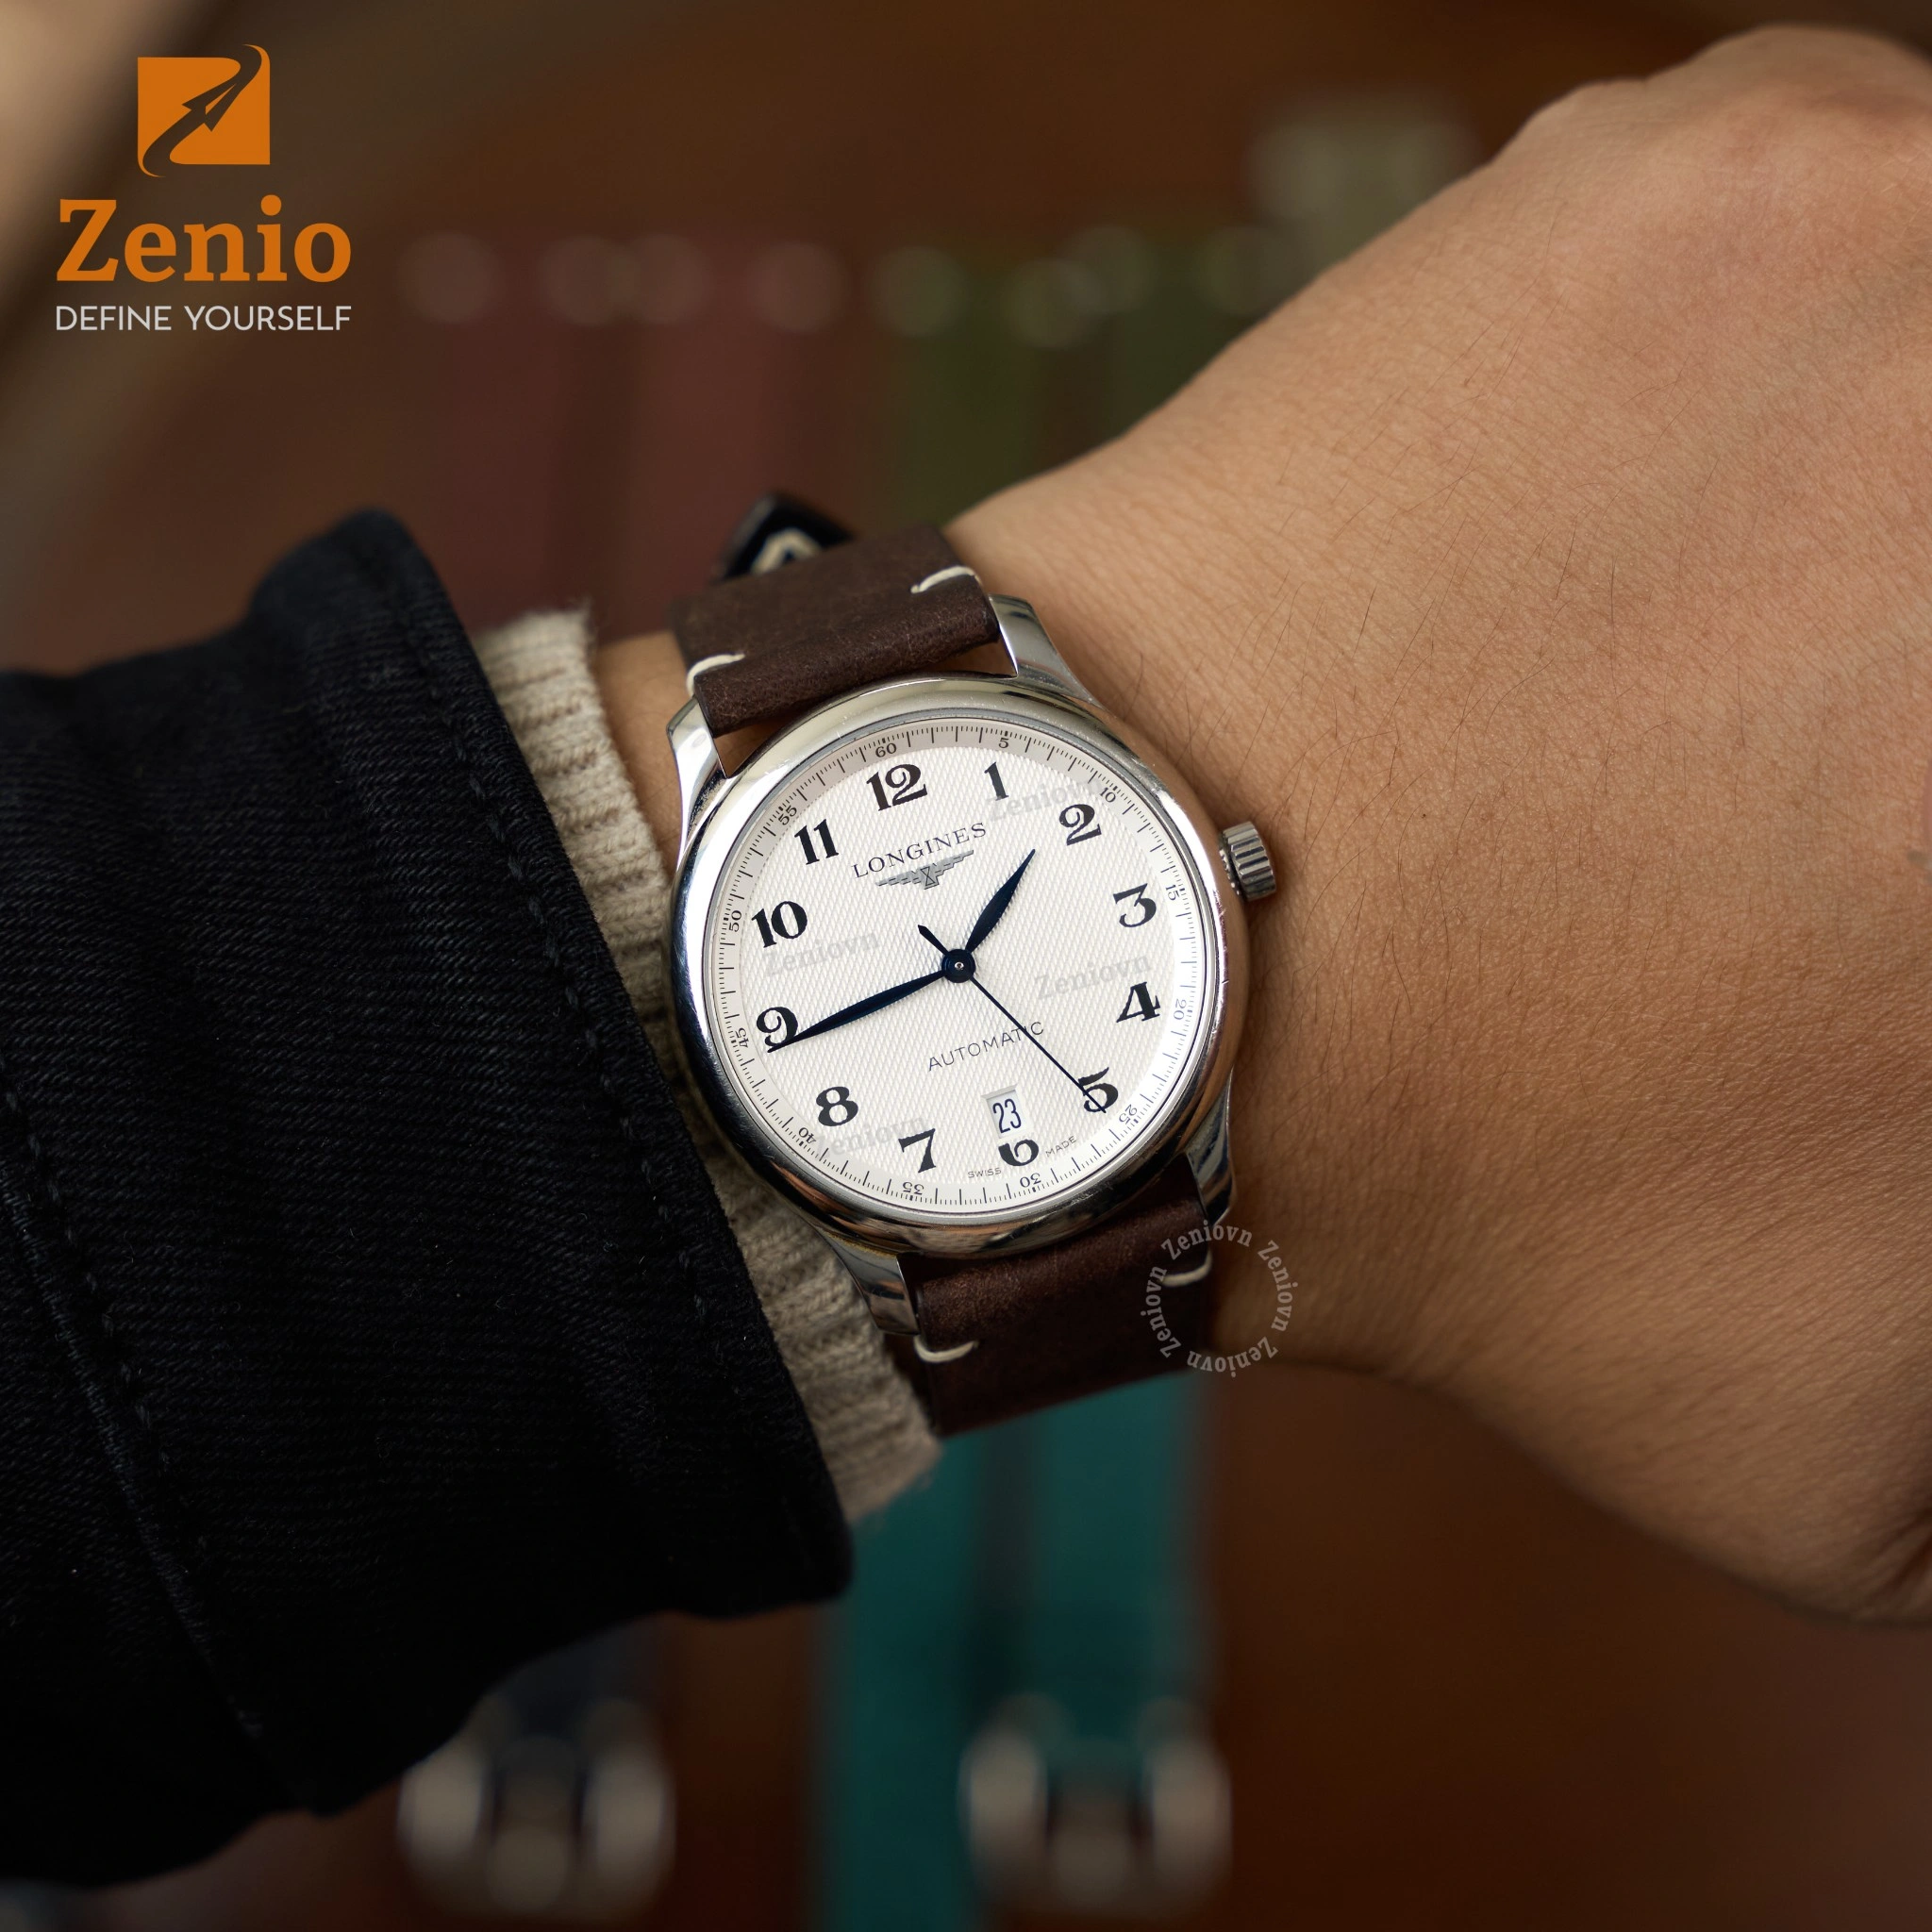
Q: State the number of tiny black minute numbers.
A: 12